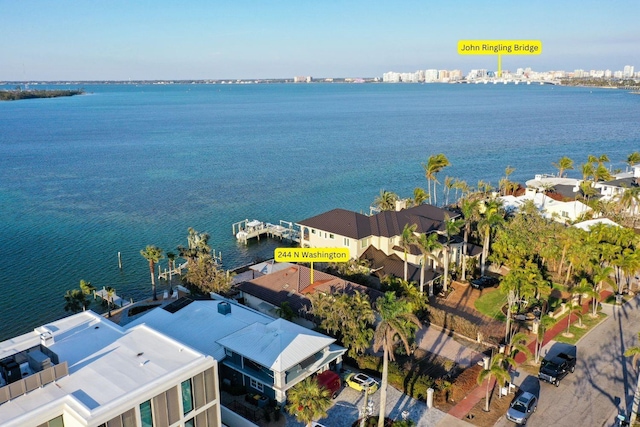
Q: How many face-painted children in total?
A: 0